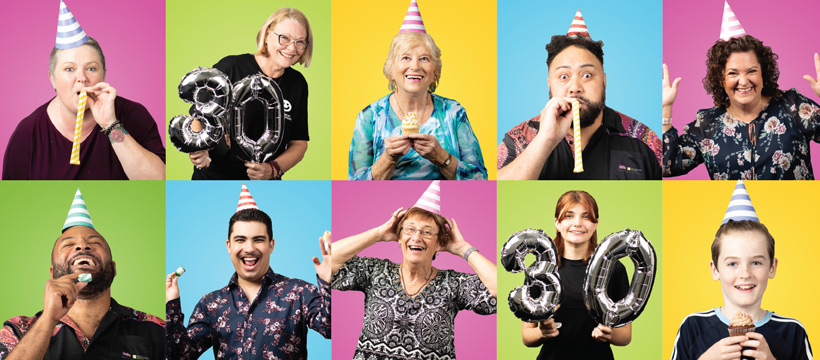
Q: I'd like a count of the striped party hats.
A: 8